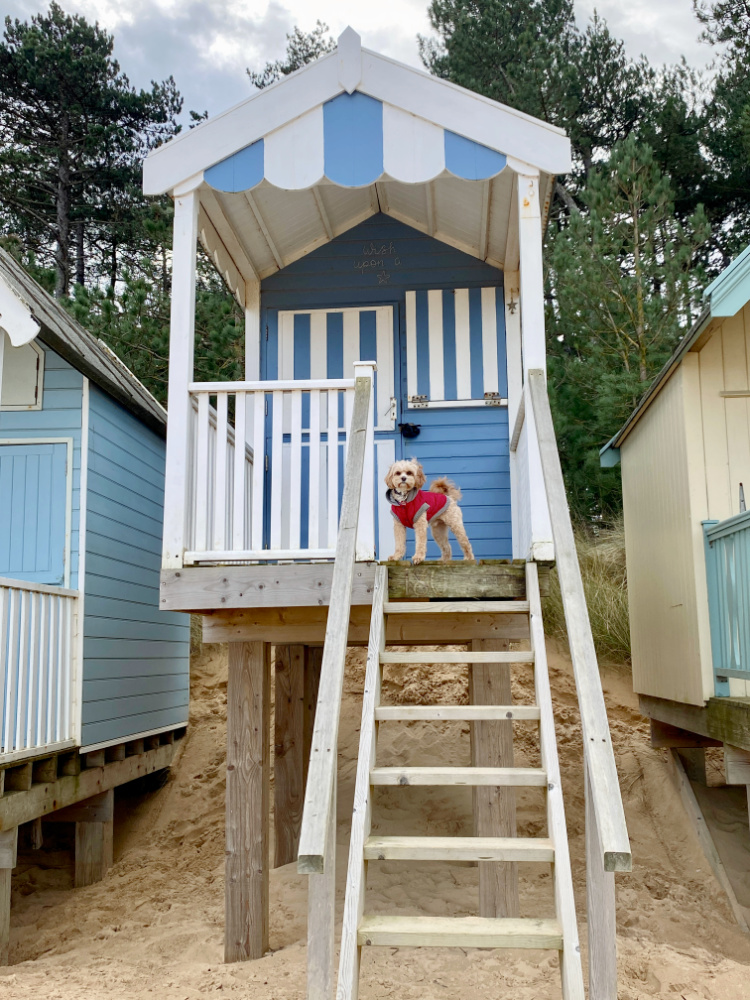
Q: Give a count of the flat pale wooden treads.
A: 6